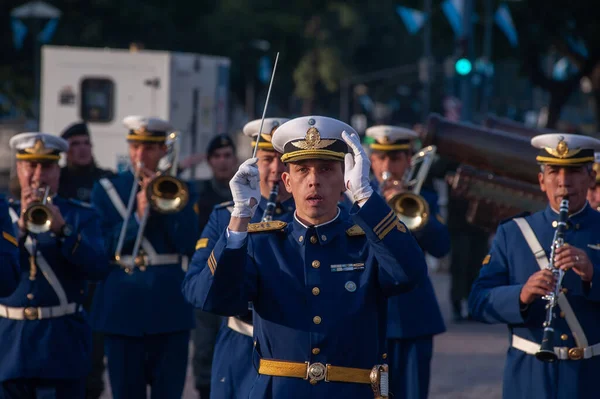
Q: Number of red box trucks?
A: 0